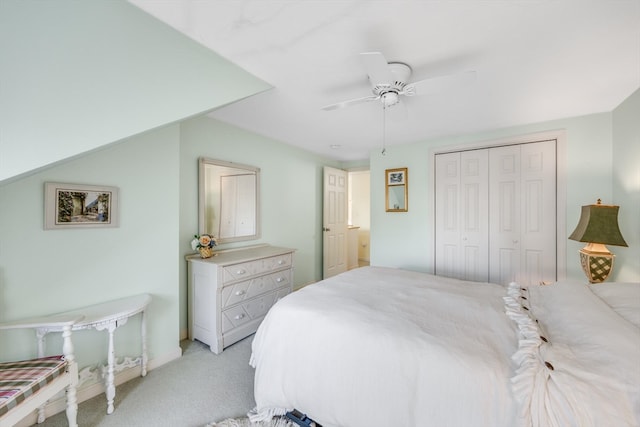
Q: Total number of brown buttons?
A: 6